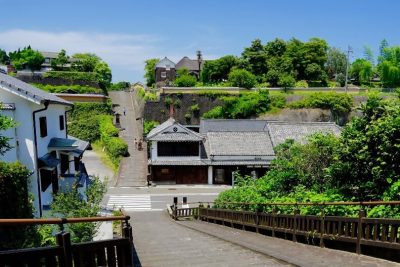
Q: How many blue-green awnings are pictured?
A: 2